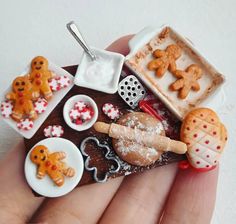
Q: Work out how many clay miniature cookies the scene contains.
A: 5